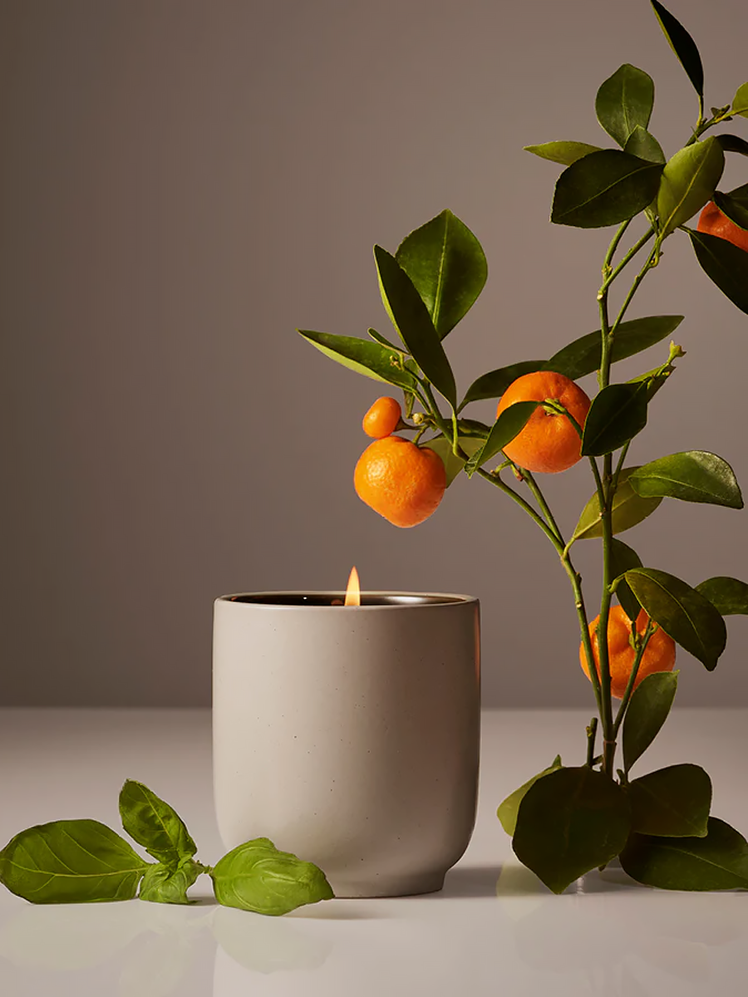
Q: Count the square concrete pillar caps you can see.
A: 0